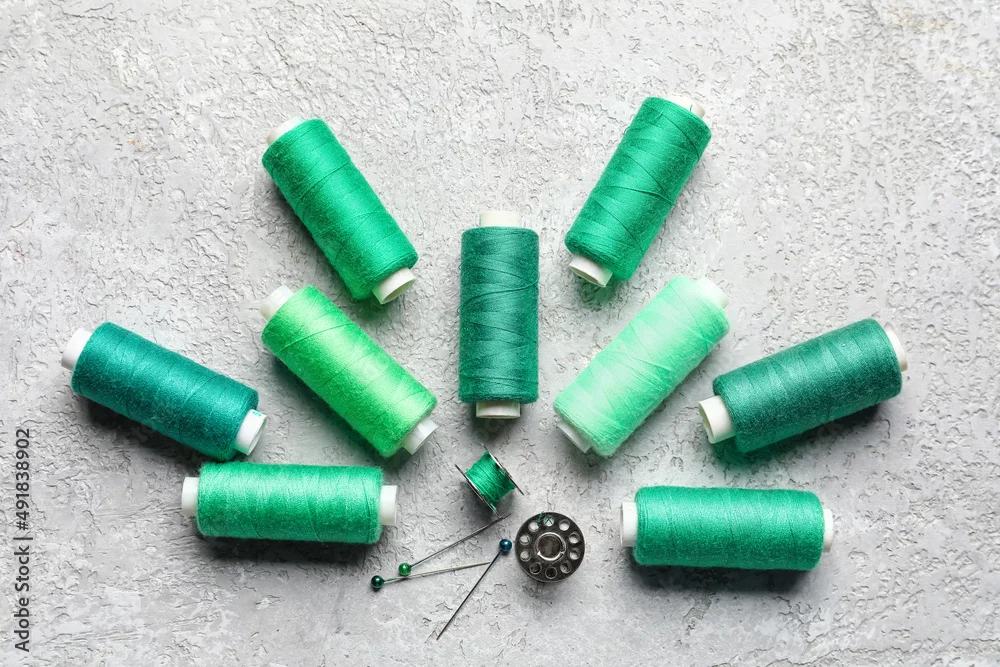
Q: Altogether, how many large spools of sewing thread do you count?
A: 9